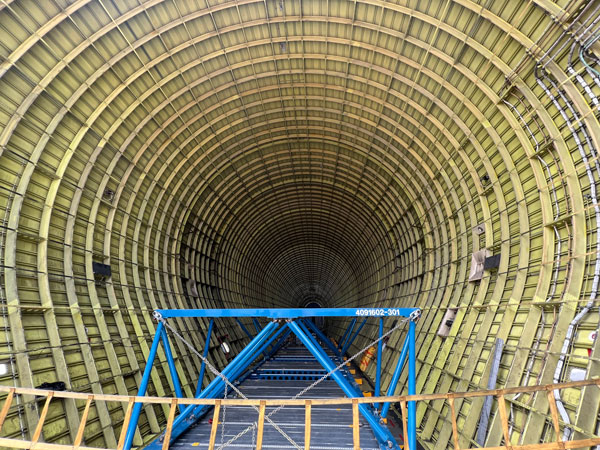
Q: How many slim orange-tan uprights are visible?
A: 13